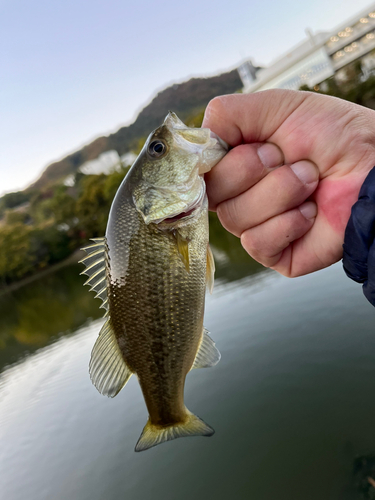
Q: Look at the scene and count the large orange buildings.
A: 0